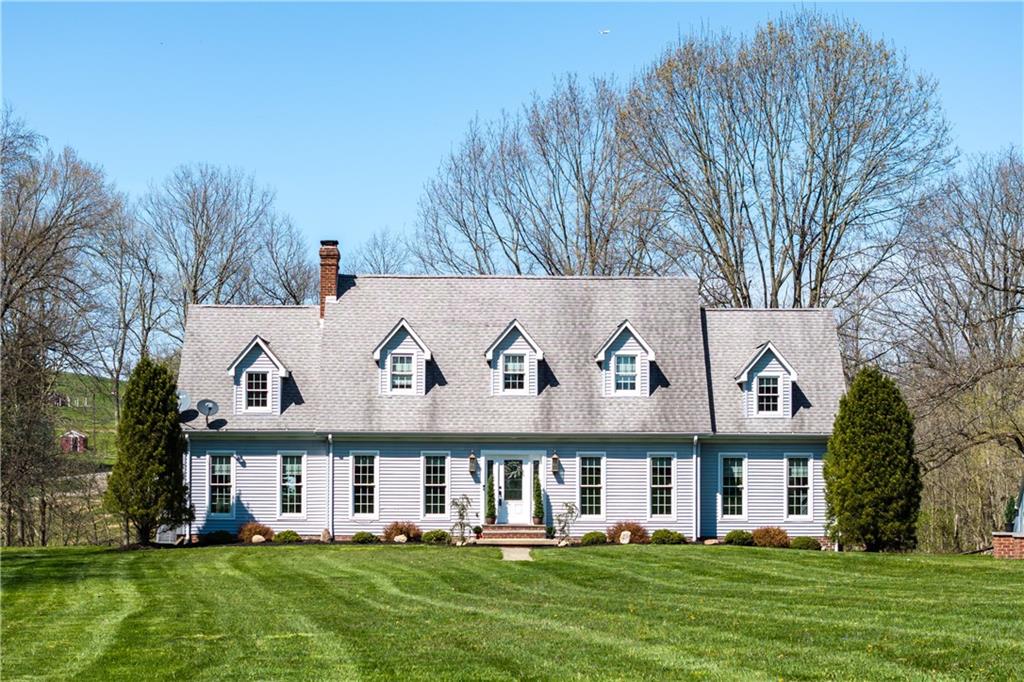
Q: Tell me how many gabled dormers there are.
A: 5